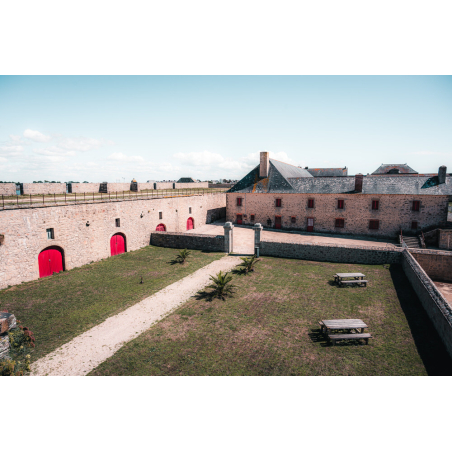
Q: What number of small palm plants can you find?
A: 3